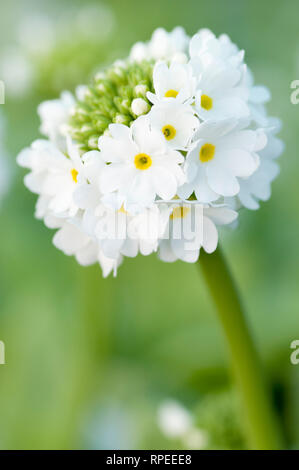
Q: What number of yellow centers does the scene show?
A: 8